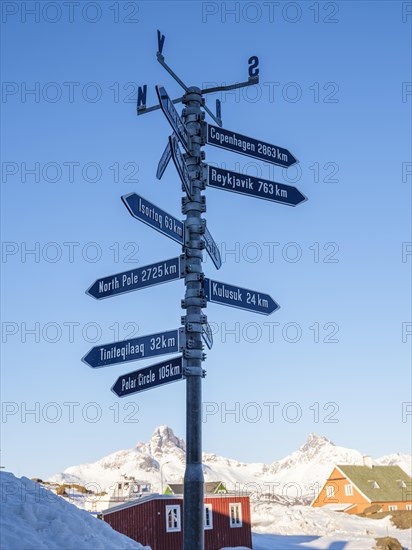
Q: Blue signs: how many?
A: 12